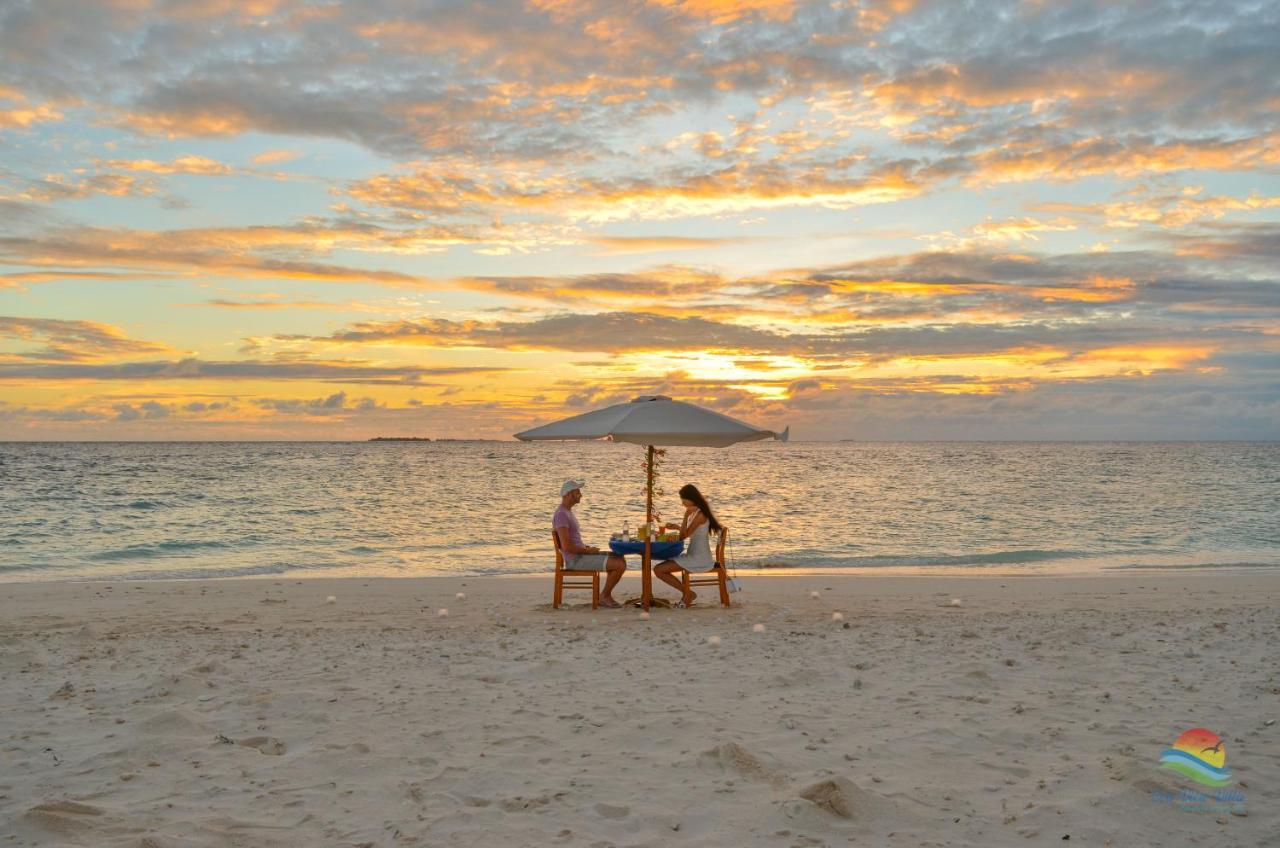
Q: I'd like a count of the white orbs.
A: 9